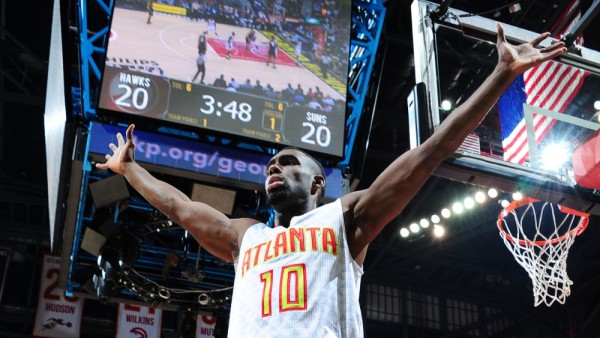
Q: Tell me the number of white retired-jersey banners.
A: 3